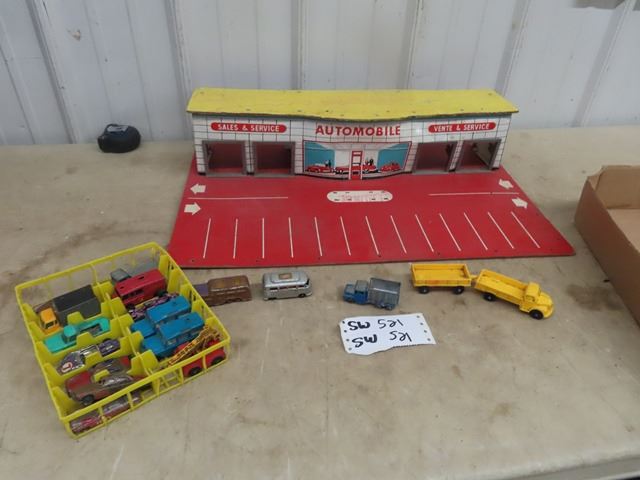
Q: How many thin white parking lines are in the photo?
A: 13